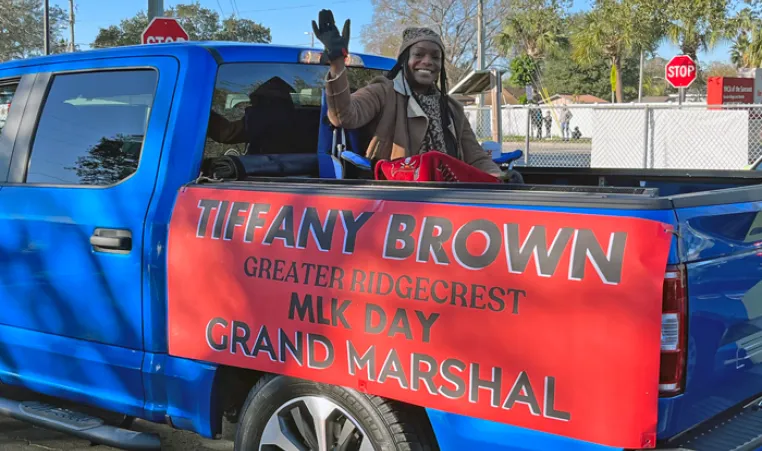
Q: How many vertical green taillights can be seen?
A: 0